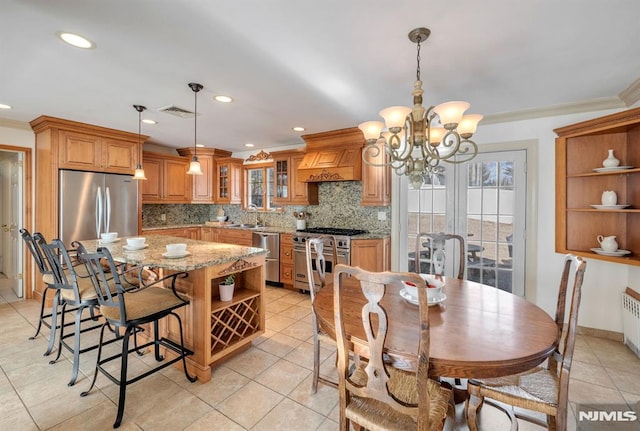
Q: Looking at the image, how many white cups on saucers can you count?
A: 3